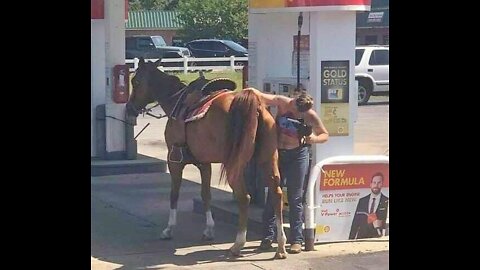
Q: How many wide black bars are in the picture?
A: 2